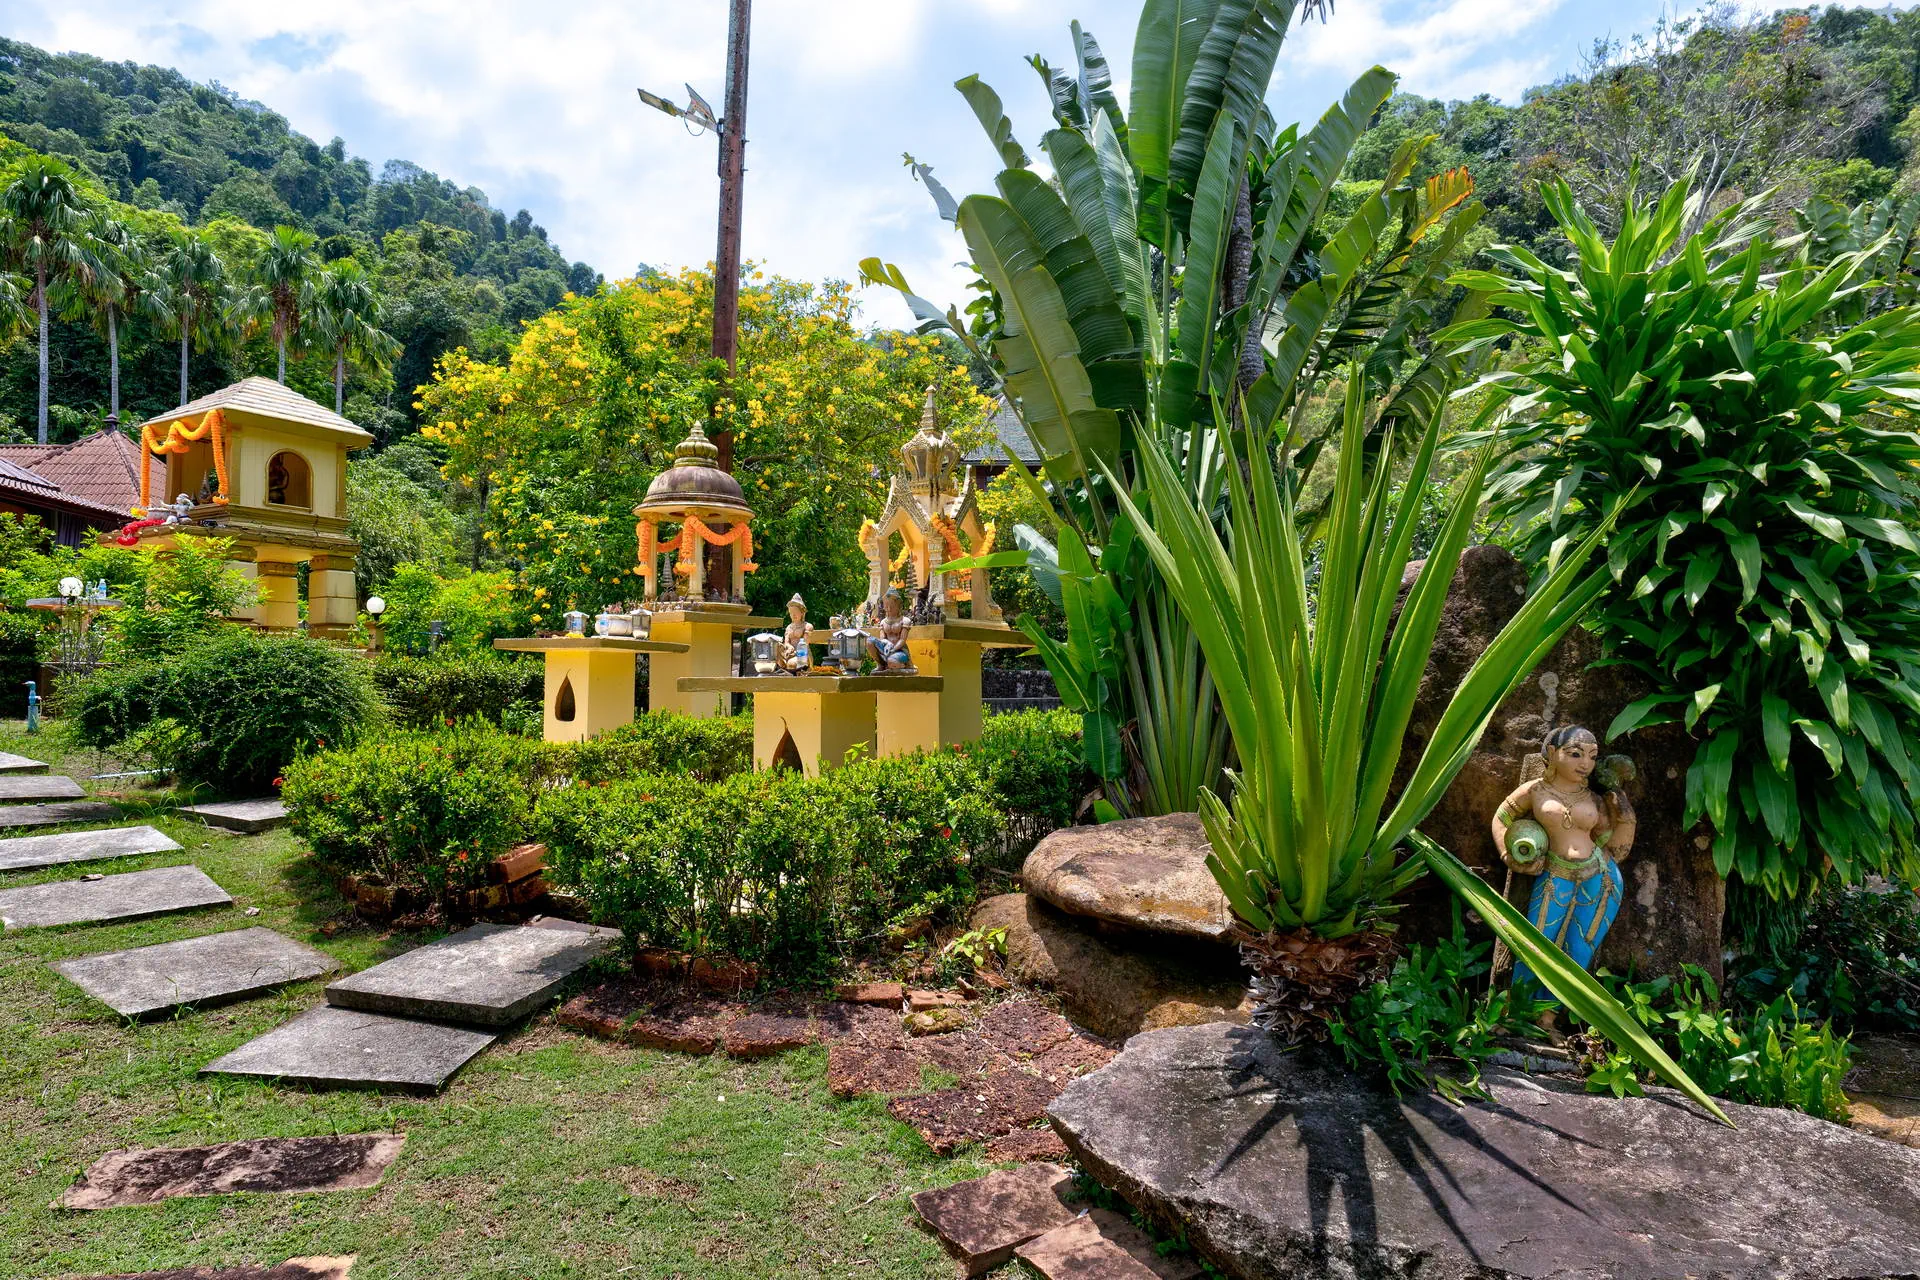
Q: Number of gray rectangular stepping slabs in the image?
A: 9